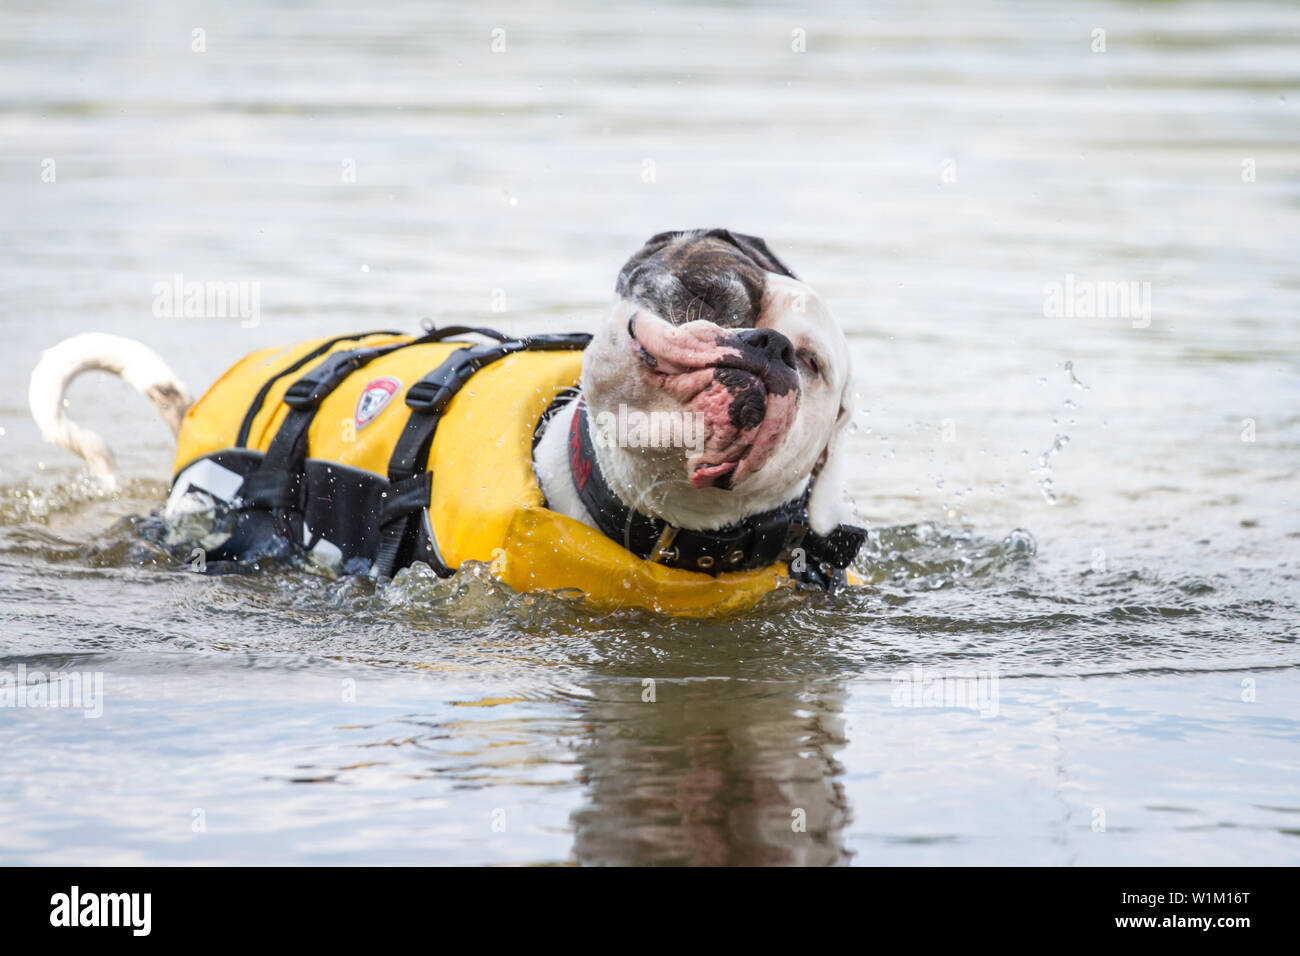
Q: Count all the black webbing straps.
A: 2